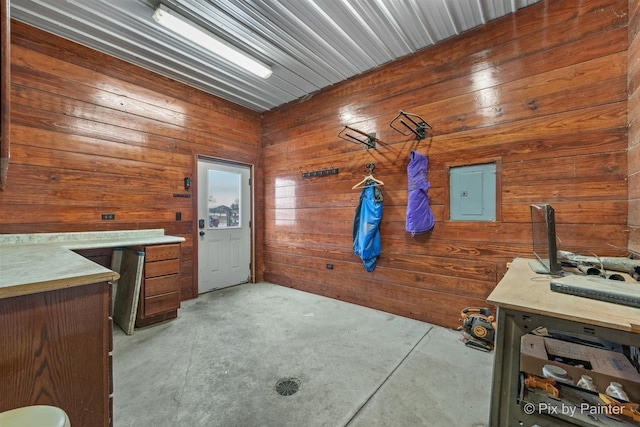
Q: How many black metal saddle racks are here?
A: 2